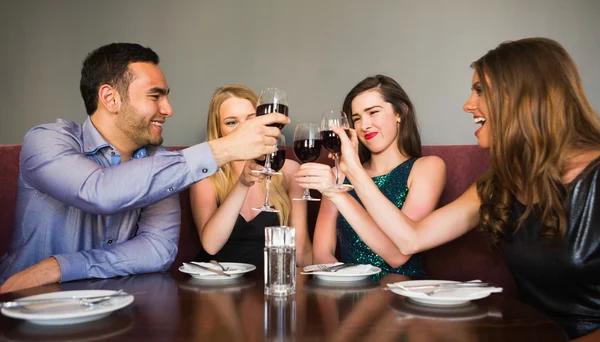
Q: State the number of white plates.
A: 4